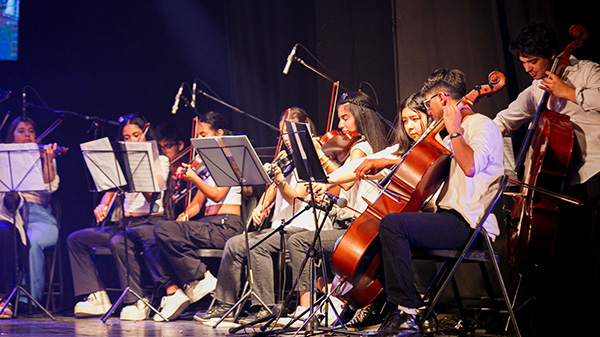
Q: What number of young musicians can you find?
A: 9